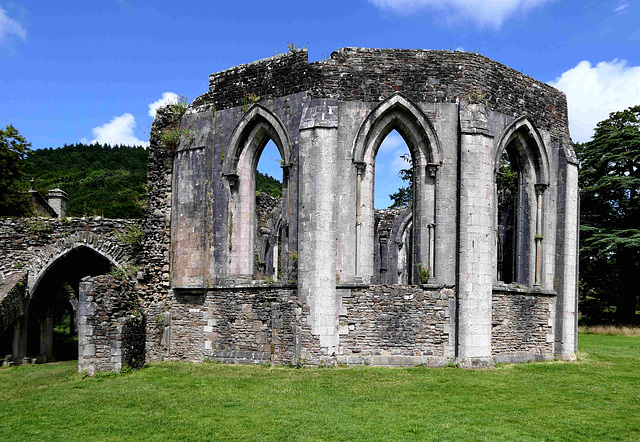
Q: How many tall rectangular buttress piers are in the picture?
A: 3